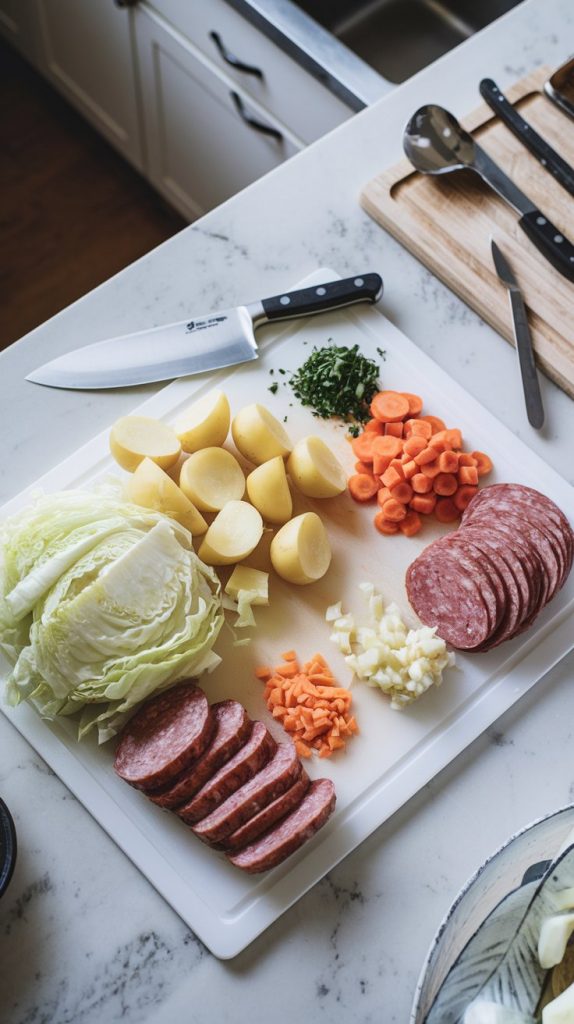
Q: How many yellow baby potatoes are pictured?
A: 9